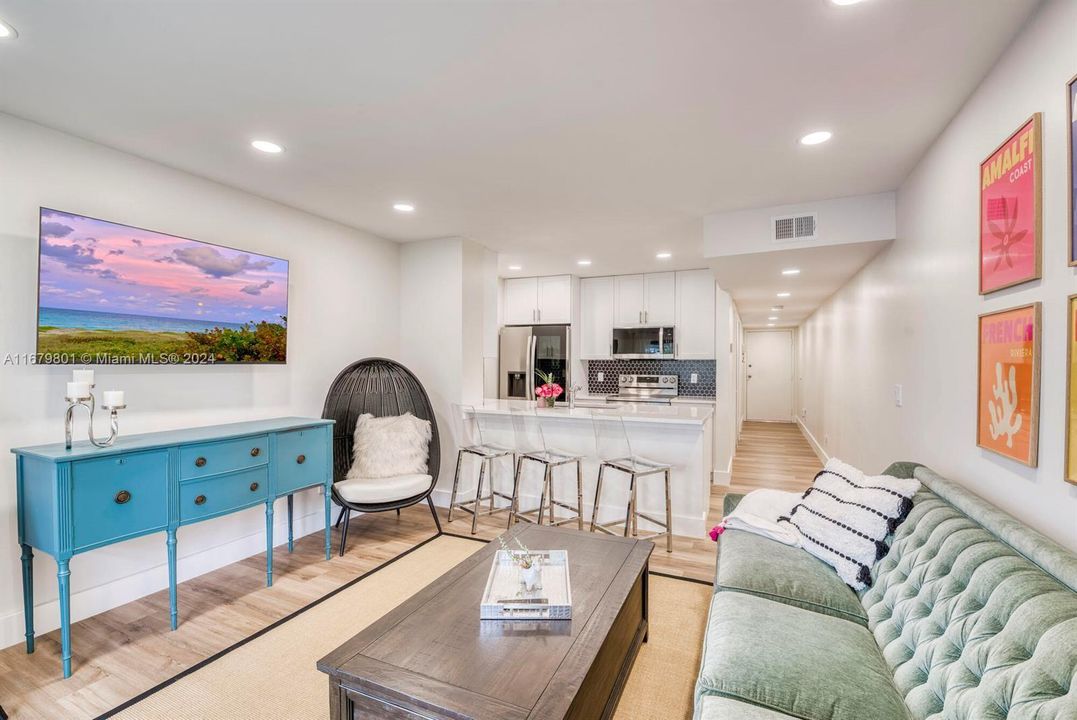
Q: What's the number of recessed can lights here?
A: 13